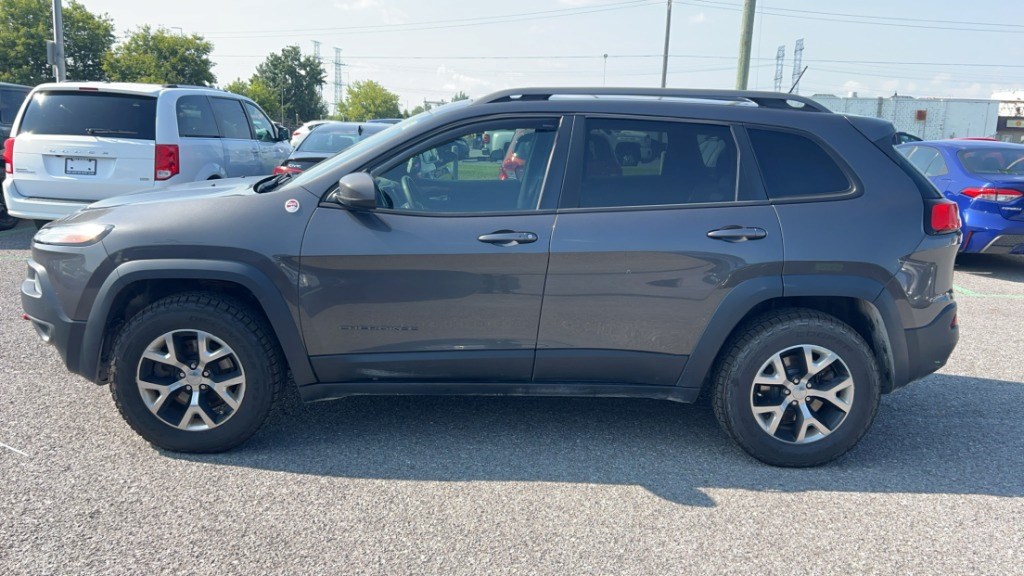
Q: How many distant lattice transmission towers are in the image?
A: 4